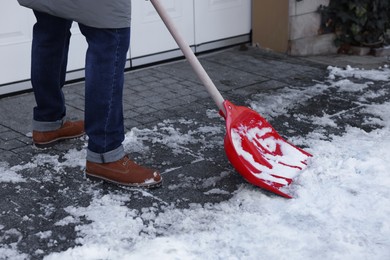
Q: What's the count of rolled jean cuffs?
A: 2